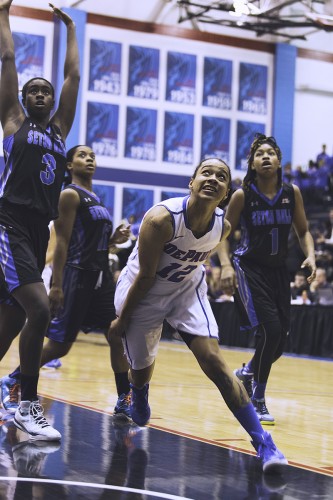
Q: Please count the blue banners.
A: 14